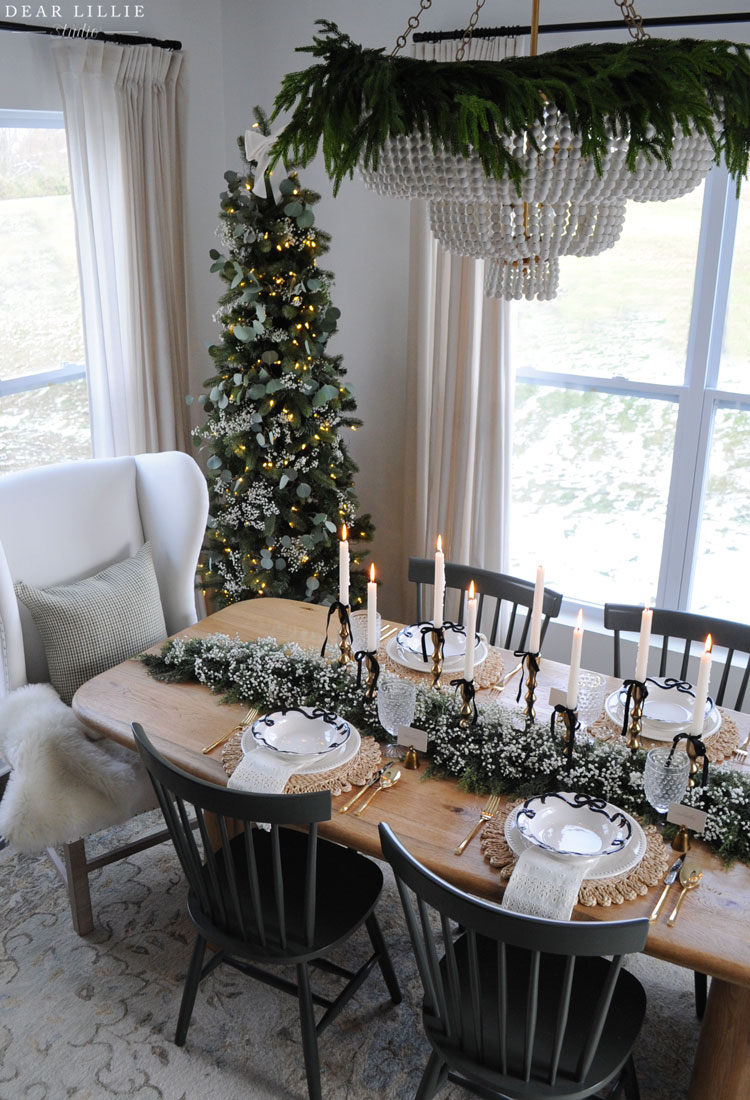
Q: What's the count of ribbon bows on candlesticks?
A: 8